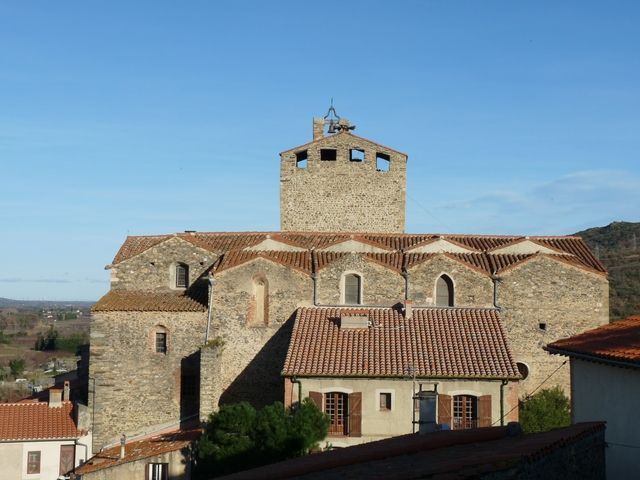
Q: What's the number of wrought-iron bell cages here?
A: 1